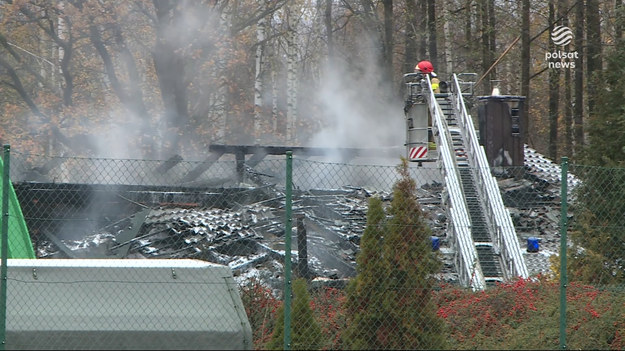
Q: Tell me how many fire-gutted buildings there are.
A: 1